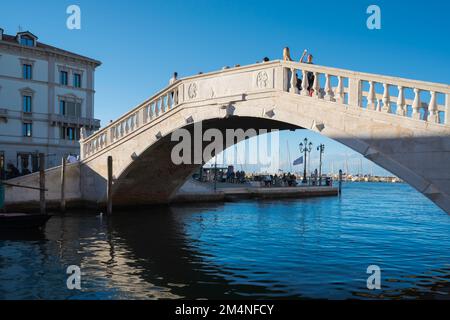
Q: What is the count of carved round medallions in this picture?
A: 2